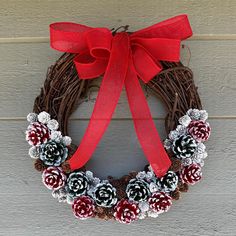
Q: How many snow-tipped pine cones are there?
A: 13